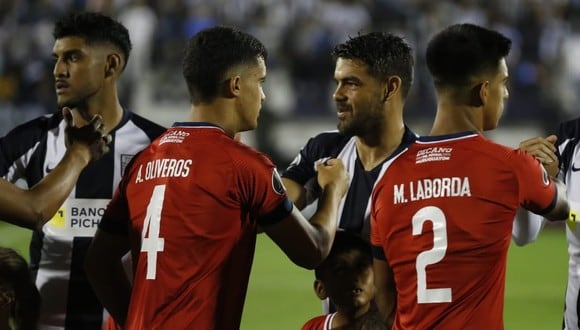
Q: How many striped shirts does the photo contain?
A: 3